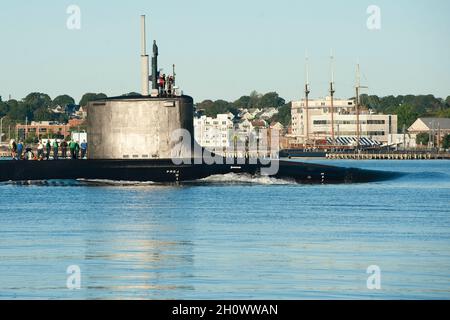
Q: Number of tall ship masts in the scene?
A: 3